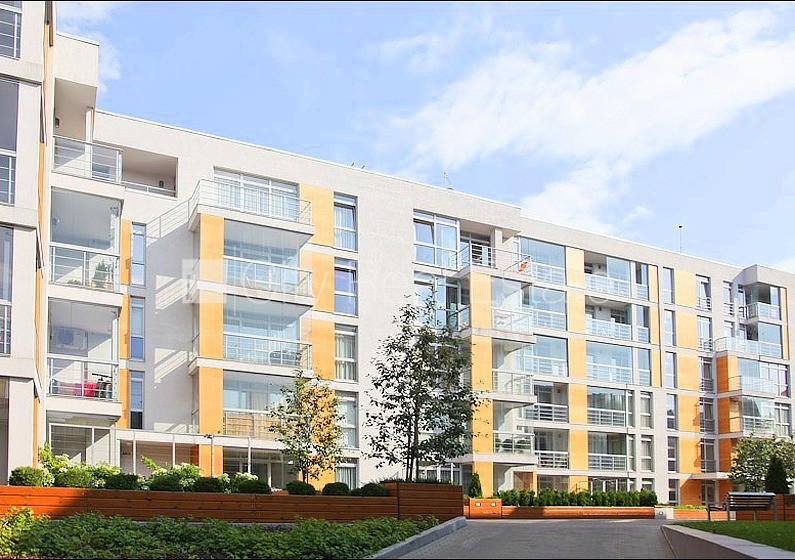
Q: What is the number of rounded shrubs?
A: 9